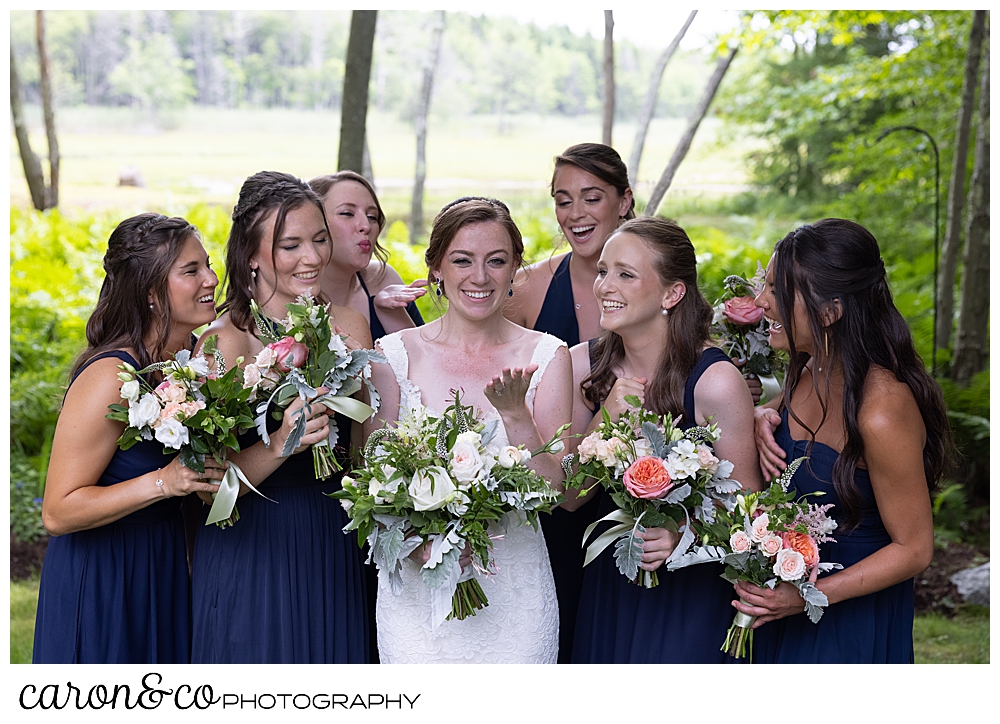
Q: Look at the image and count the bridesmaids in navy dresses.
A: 6